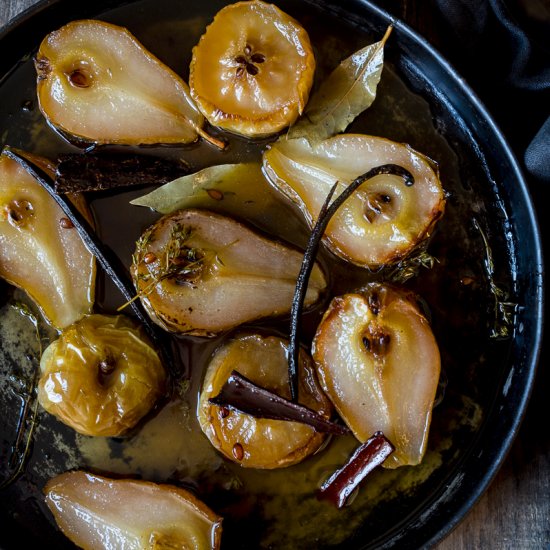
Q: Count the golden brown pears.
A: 6